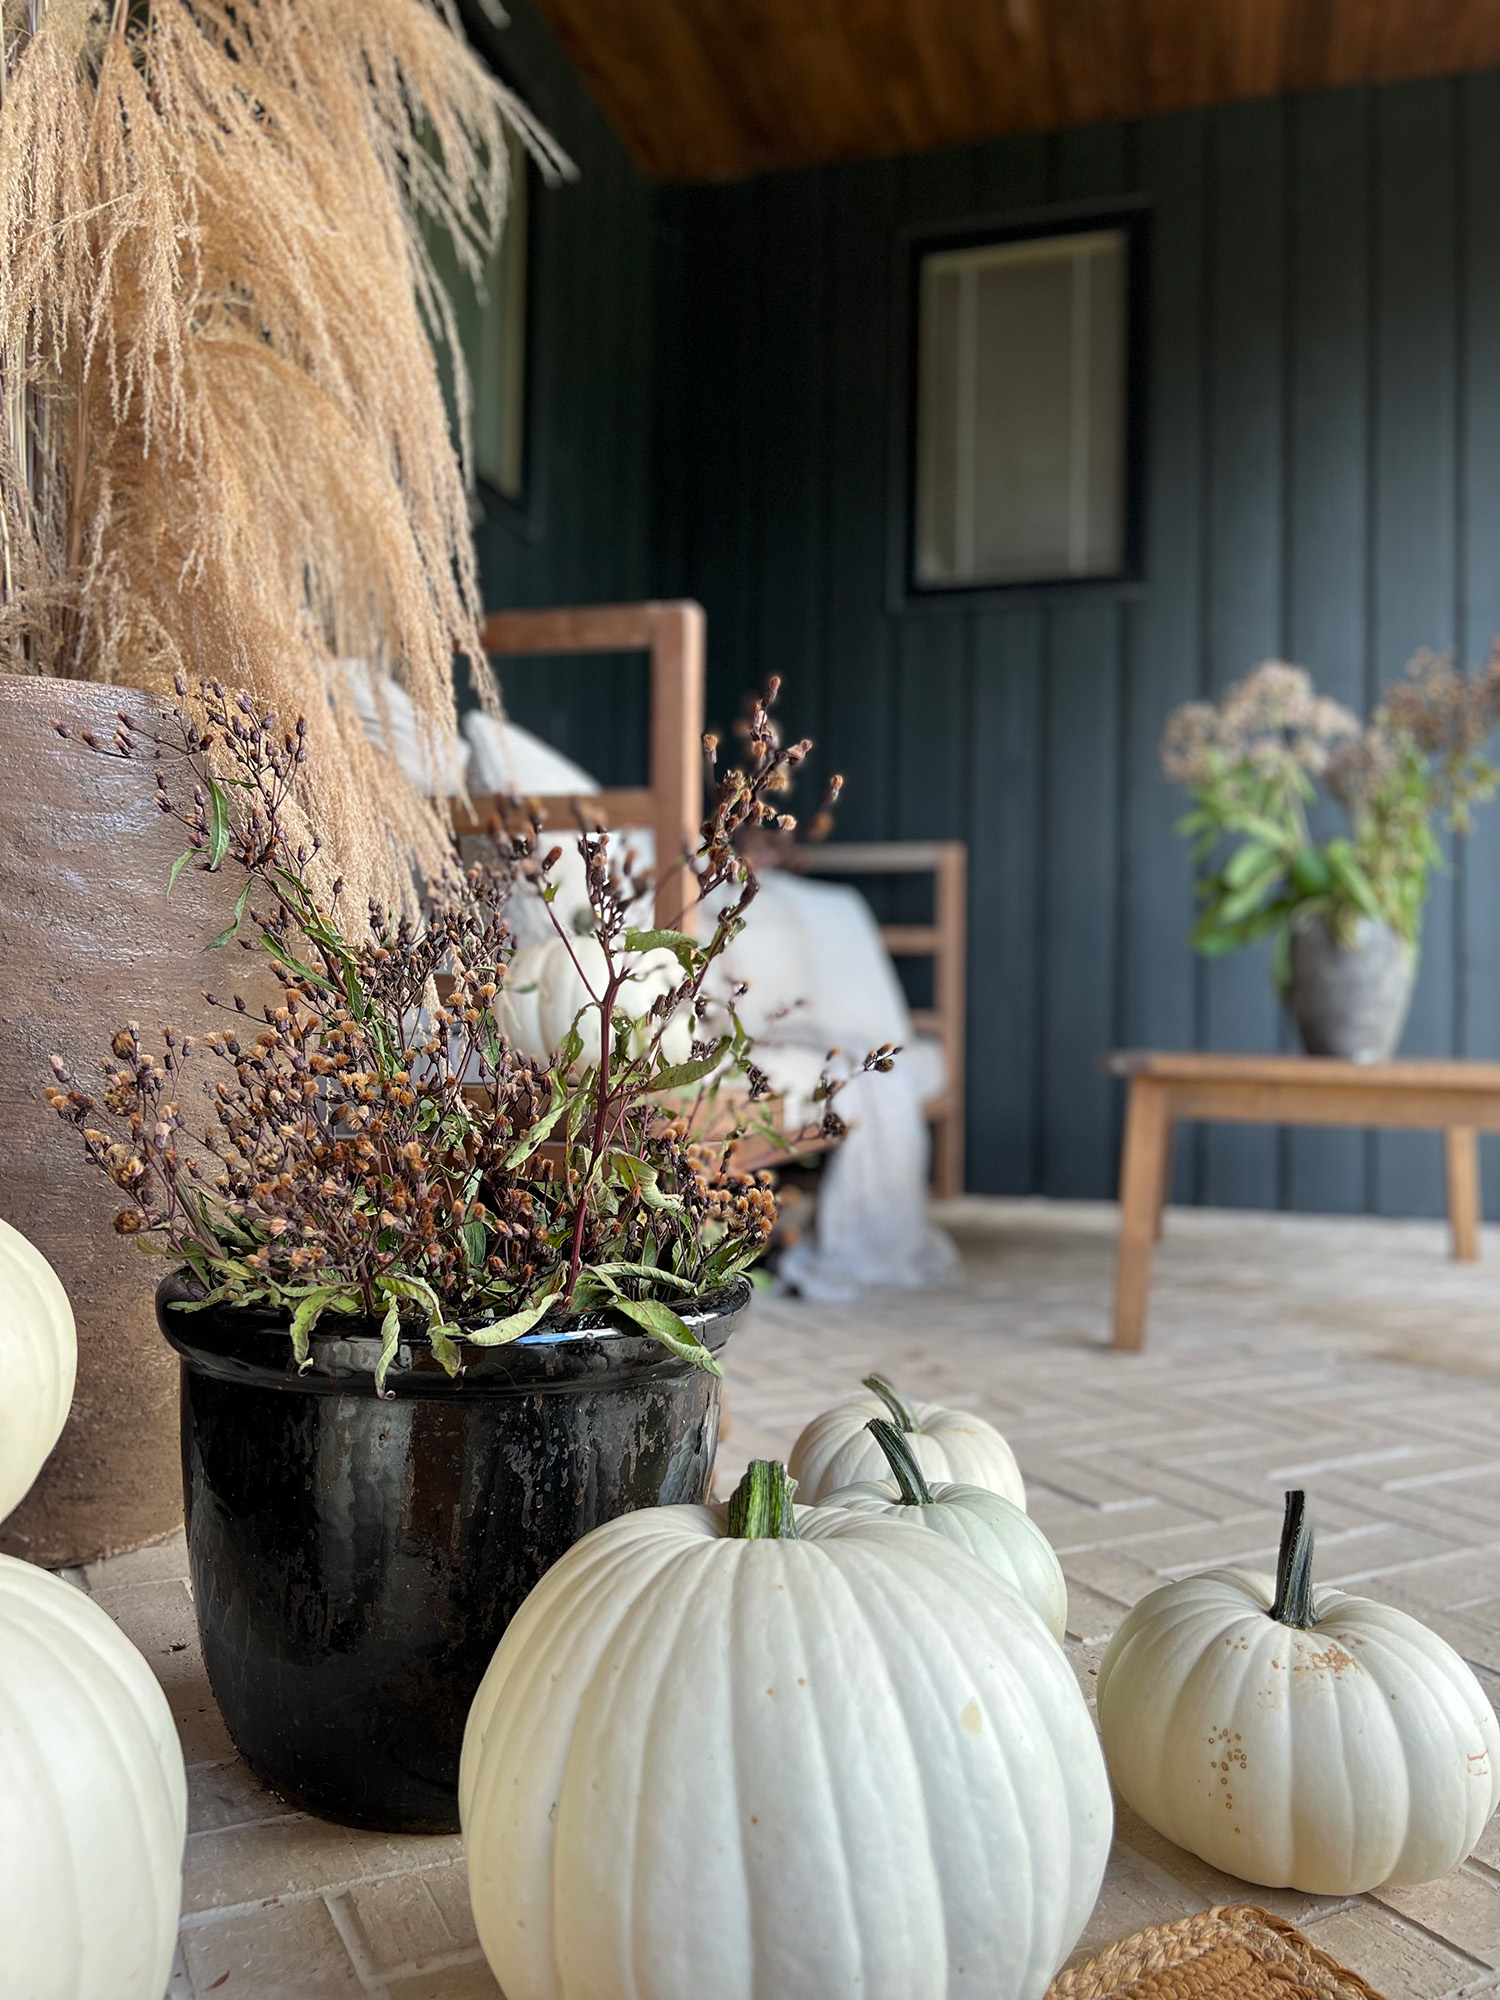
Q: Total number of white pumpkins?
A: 7